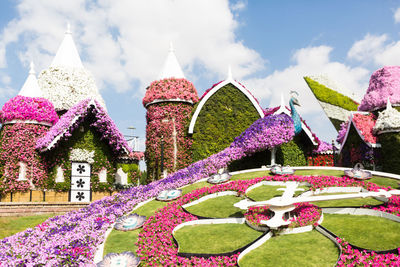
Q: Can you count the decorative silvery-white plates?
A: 6